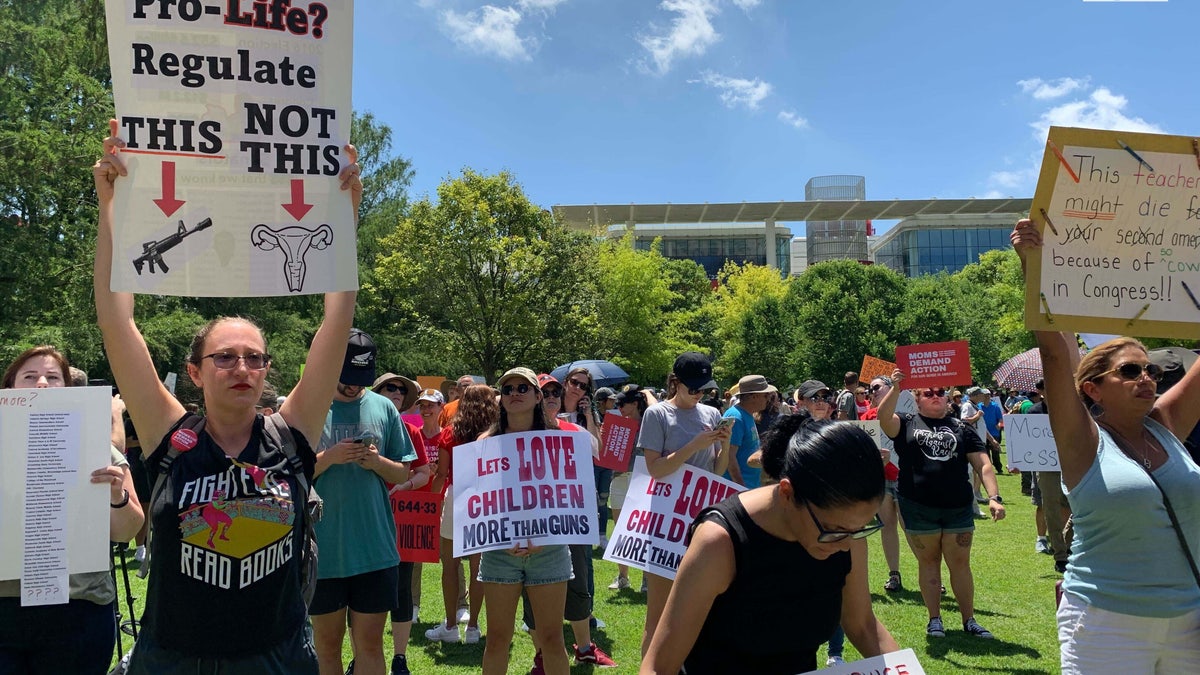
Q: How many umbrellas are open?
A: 2